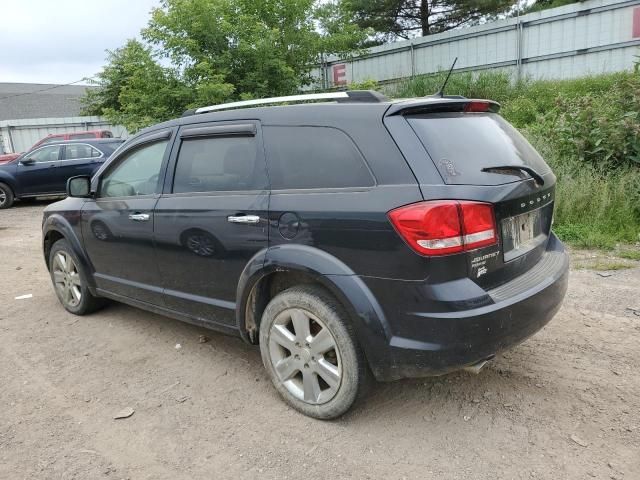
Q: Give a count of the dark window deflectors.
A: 2